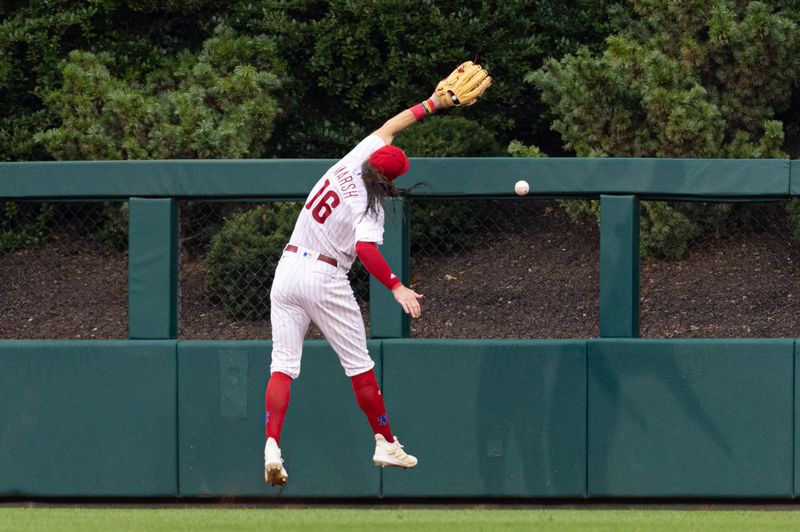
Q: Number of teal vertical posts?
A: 3